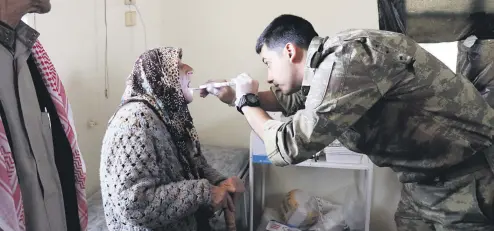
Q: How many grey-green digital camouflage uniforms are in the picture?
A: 1